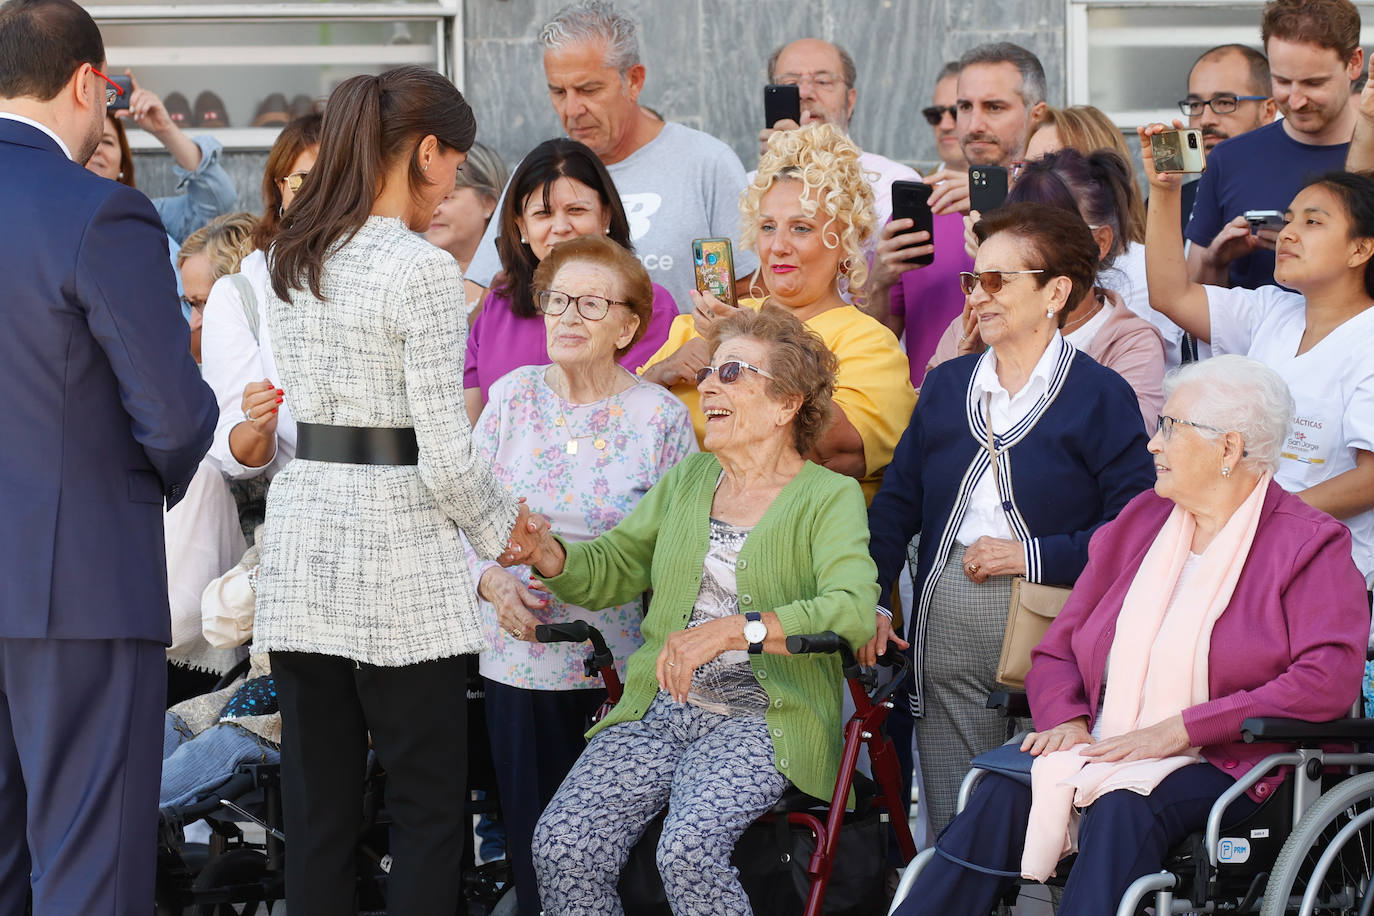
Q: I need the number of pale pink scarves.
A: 1